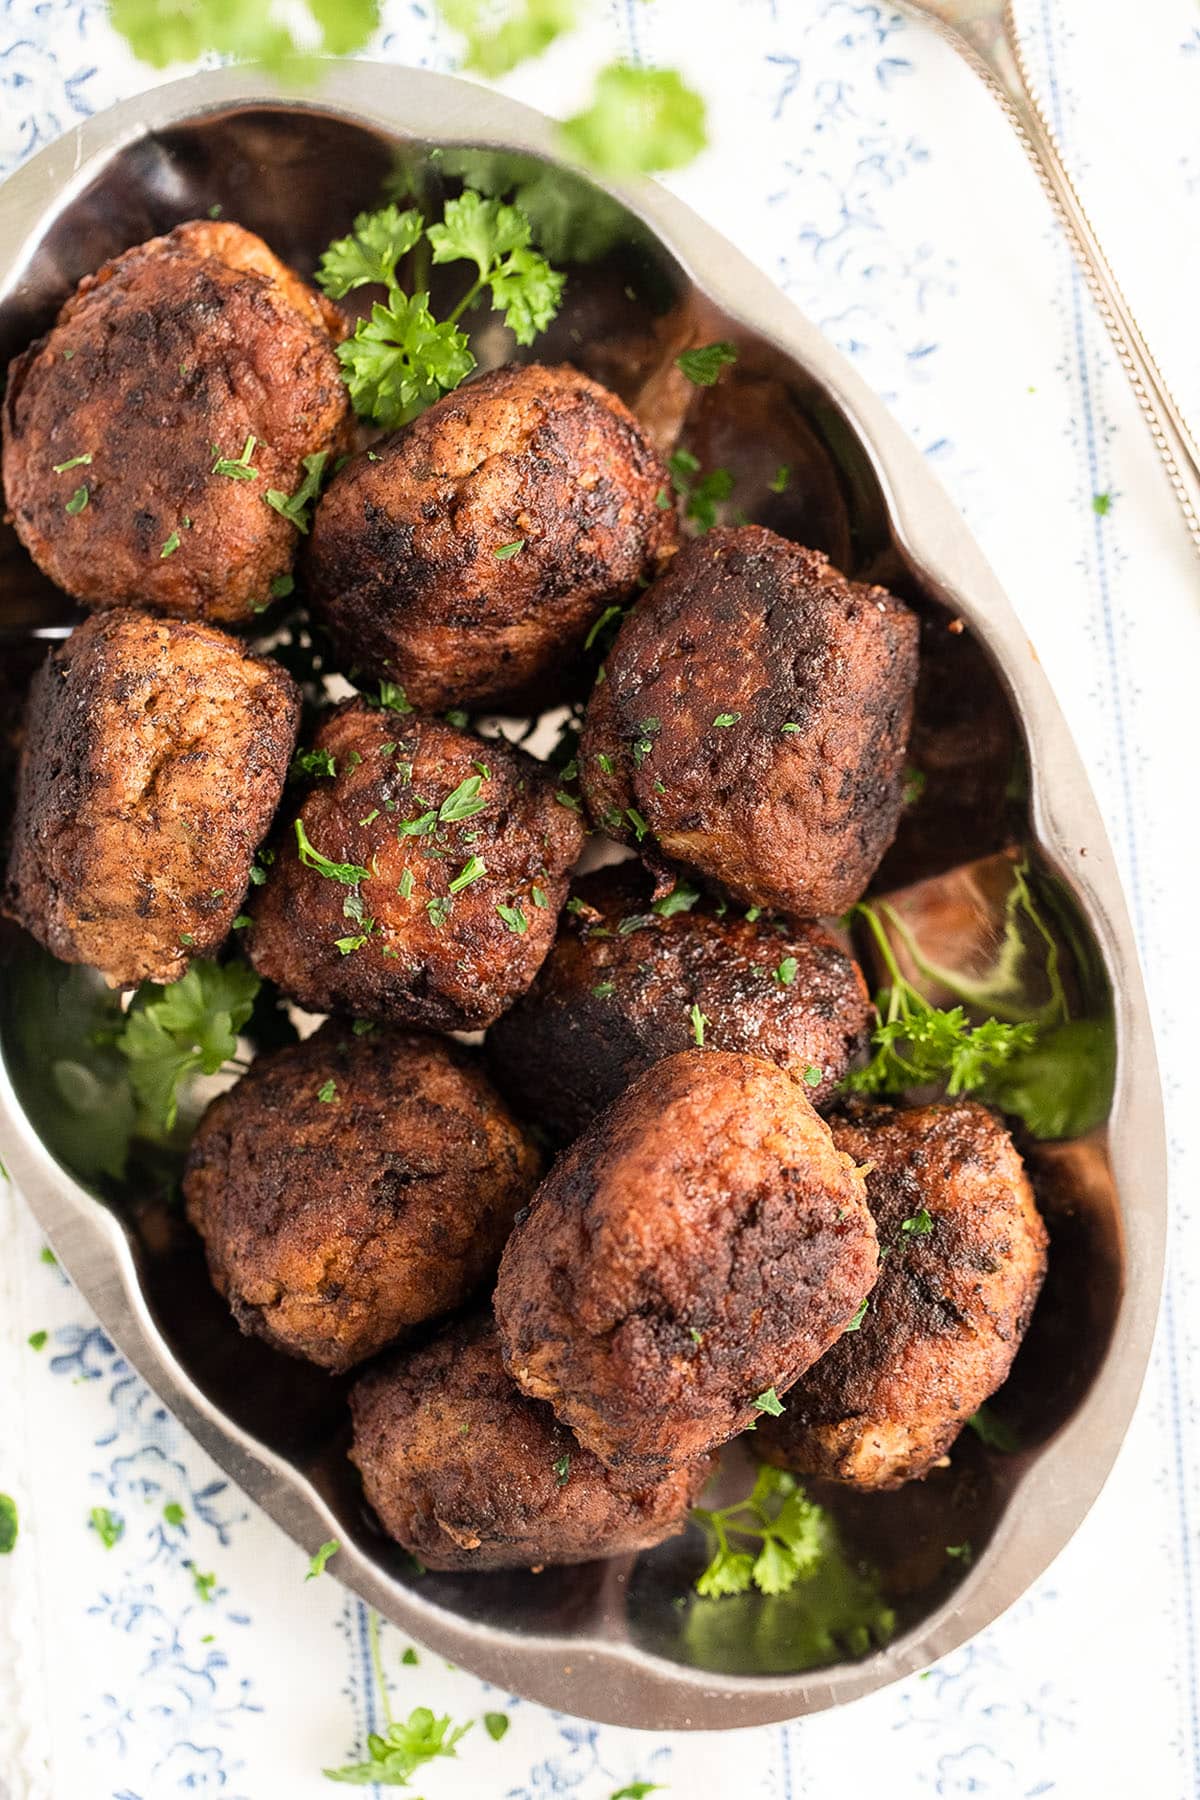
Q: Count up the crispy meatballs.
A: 10